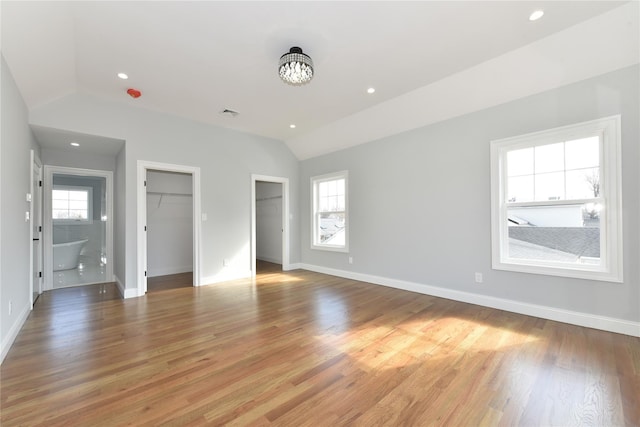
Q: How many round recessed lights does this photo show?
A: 5